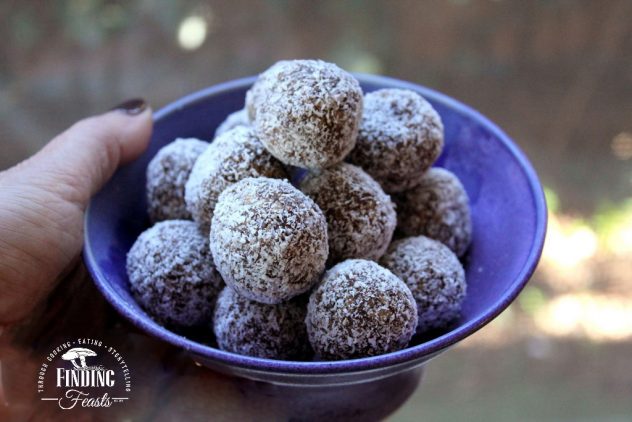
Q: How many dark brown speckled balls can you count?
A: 12